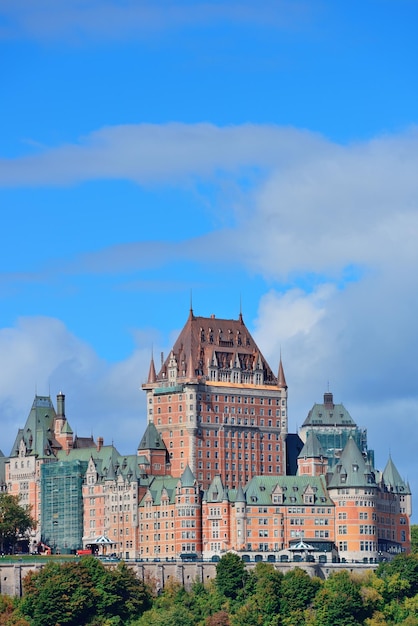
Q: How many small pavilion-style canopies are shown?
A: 2